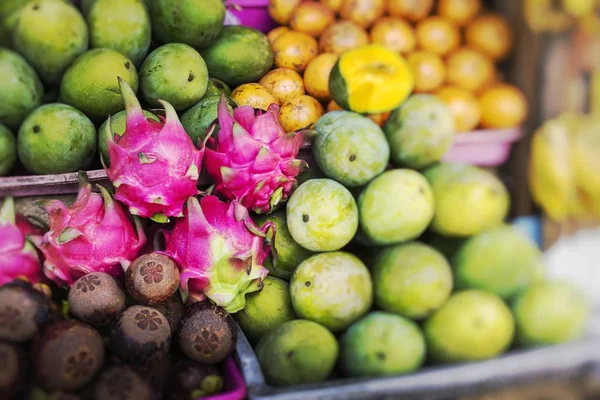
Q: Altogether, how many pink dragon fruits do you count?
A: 5